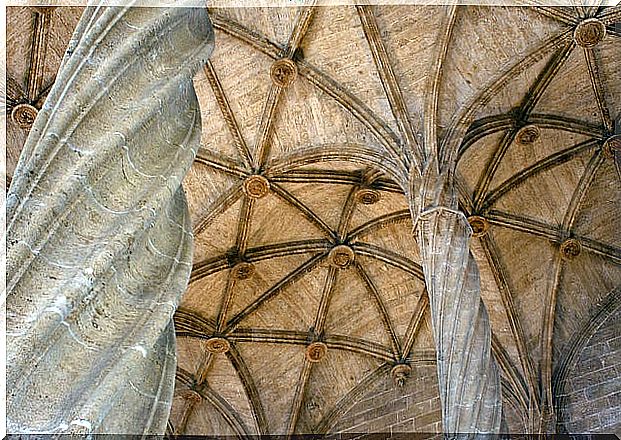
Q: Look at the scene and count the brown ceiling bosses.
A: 15